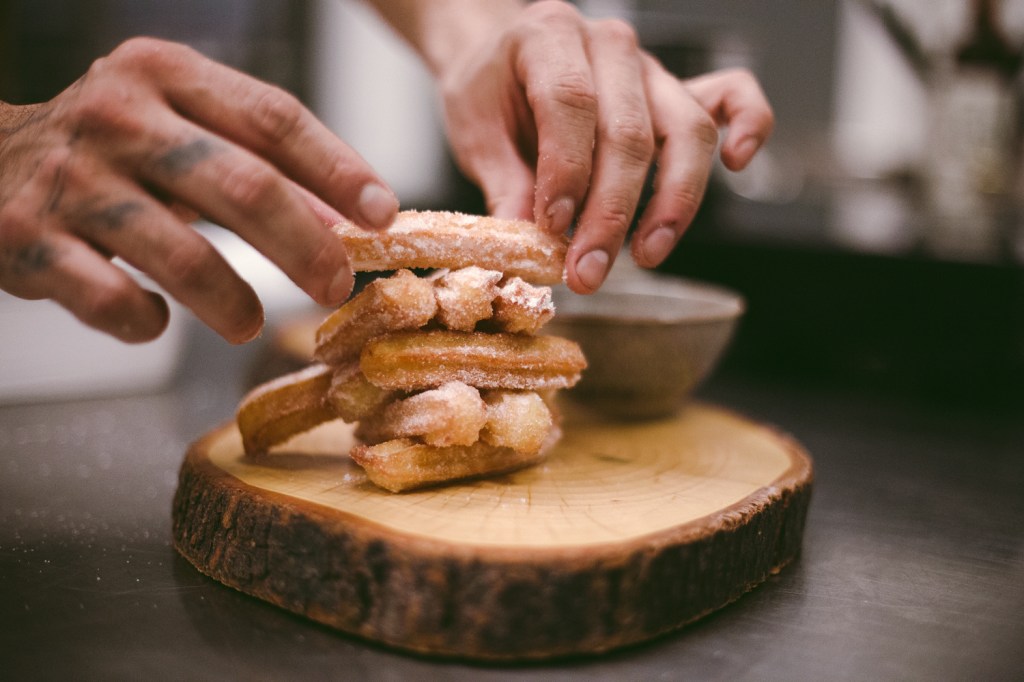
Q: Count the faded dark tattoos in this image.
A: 3